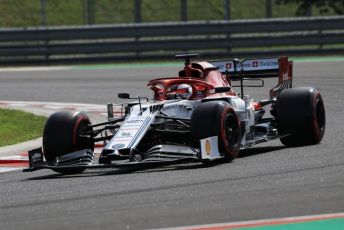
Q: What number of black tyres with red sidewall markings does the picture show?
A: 3